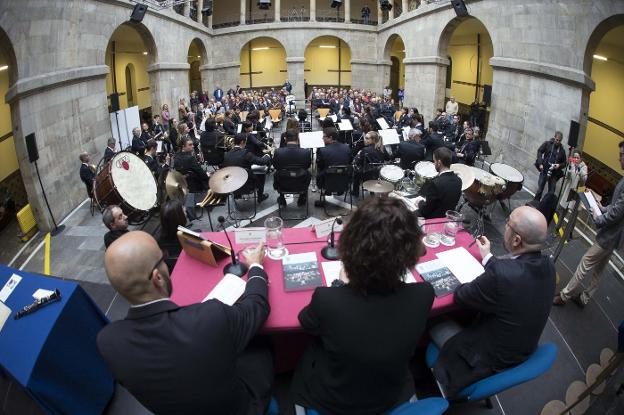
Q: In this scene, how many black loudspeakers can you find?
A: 6